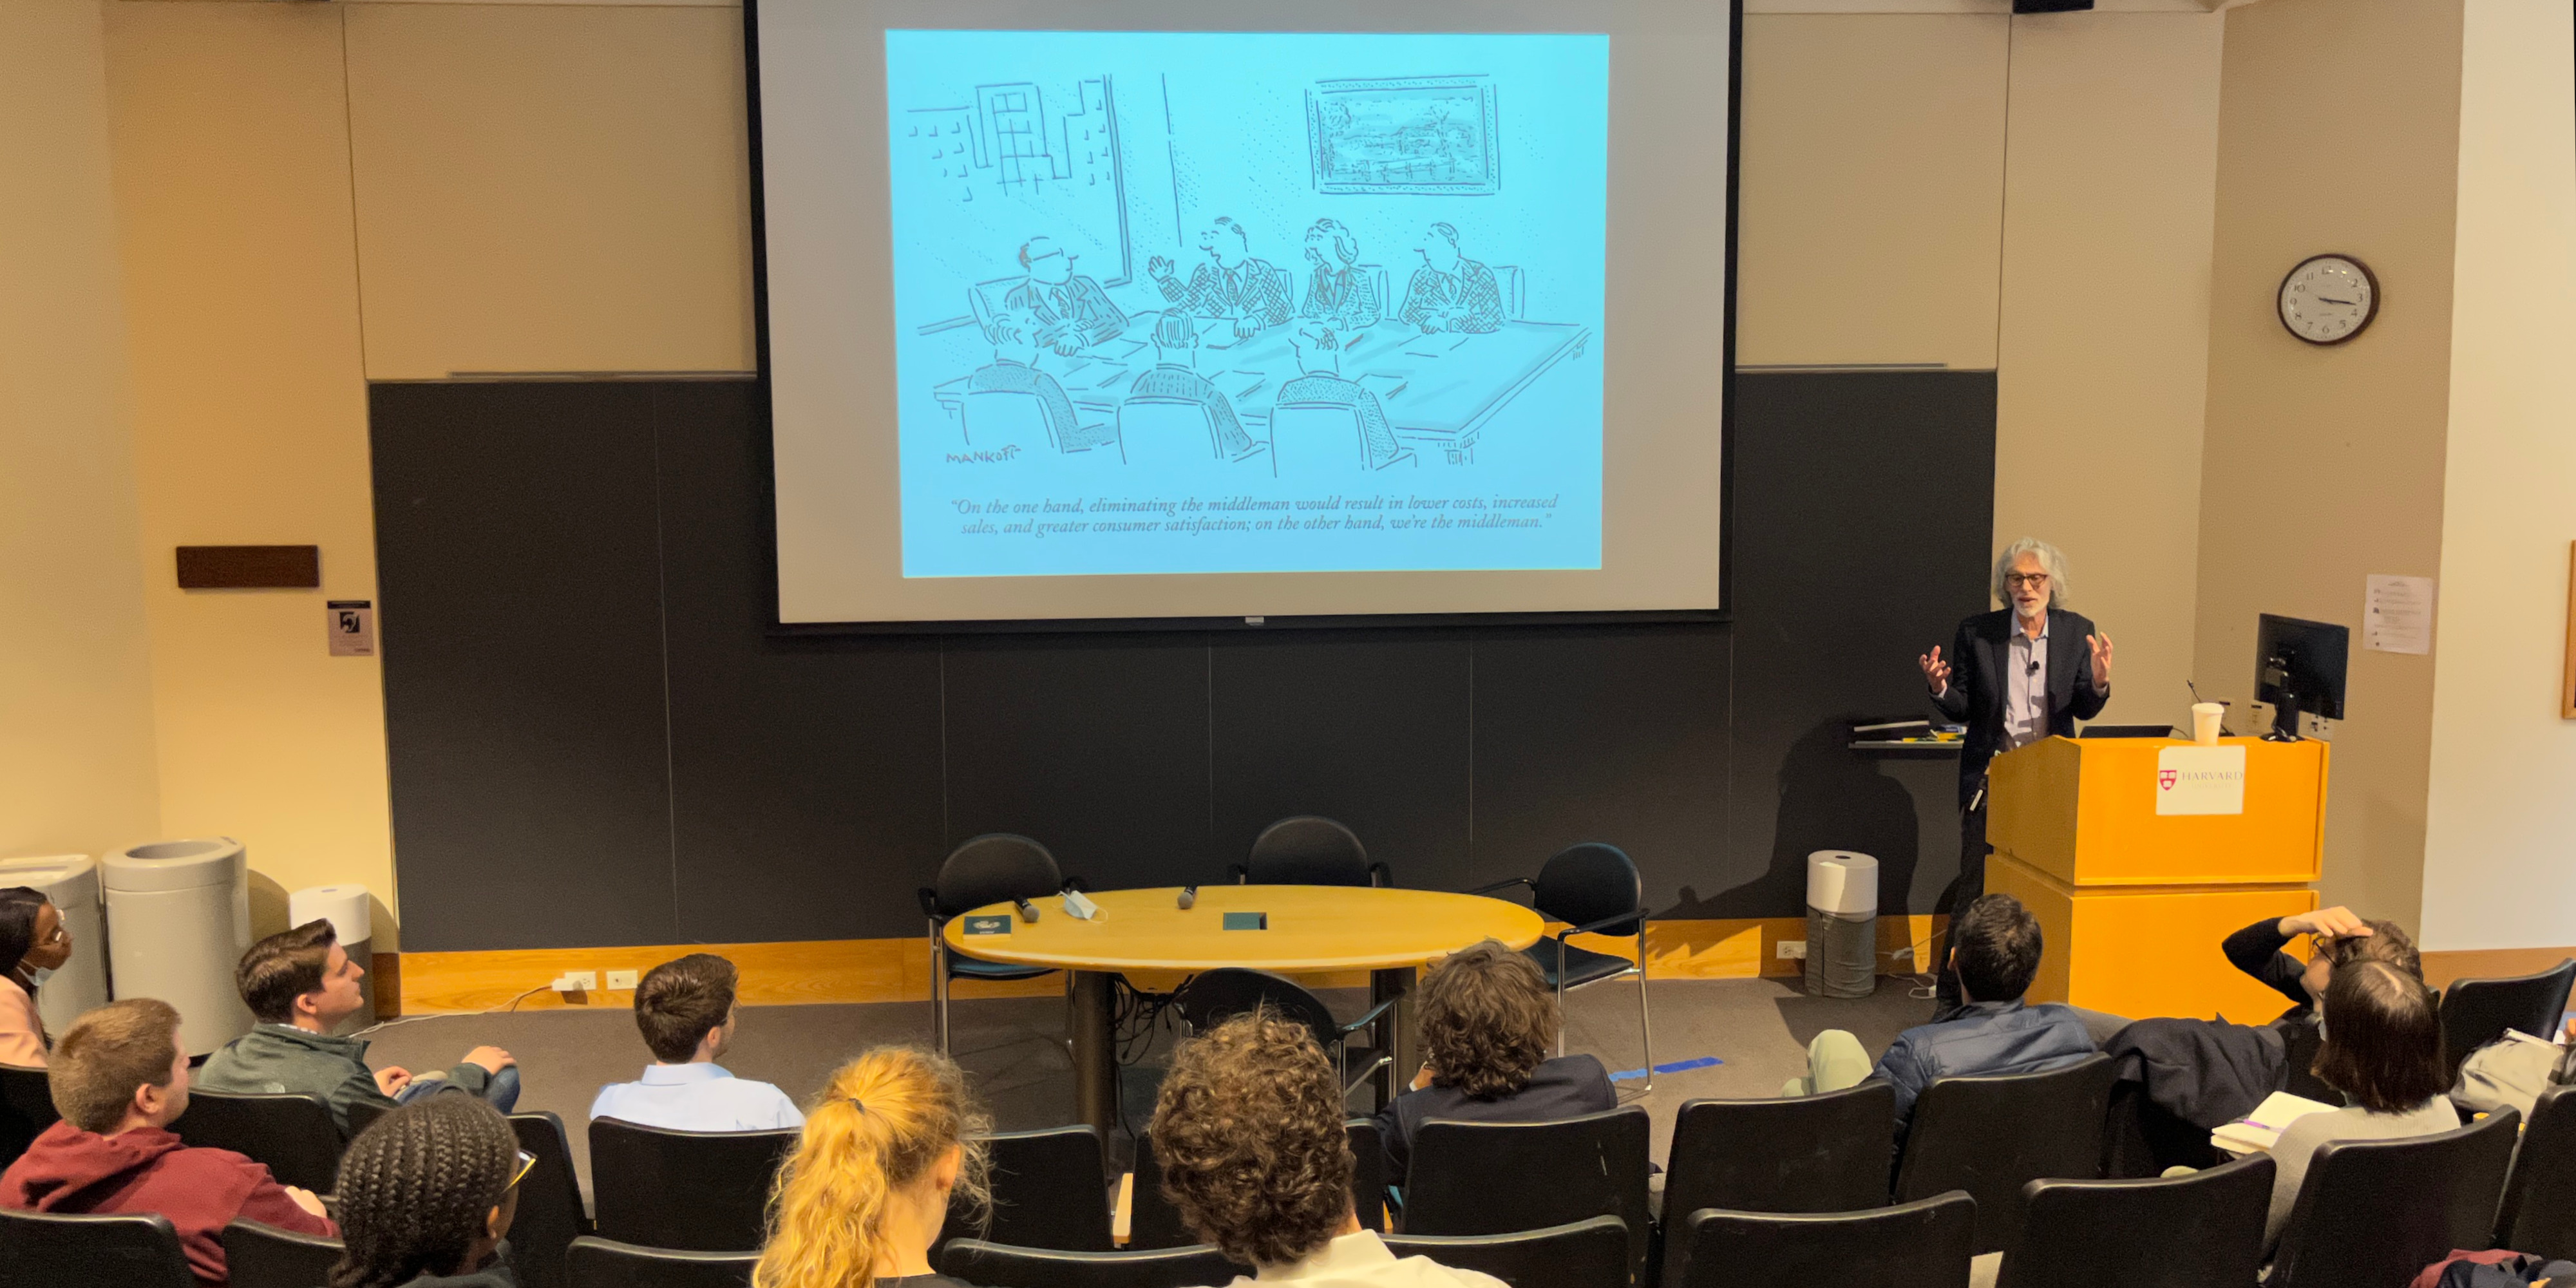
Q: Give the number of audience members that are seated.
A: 11